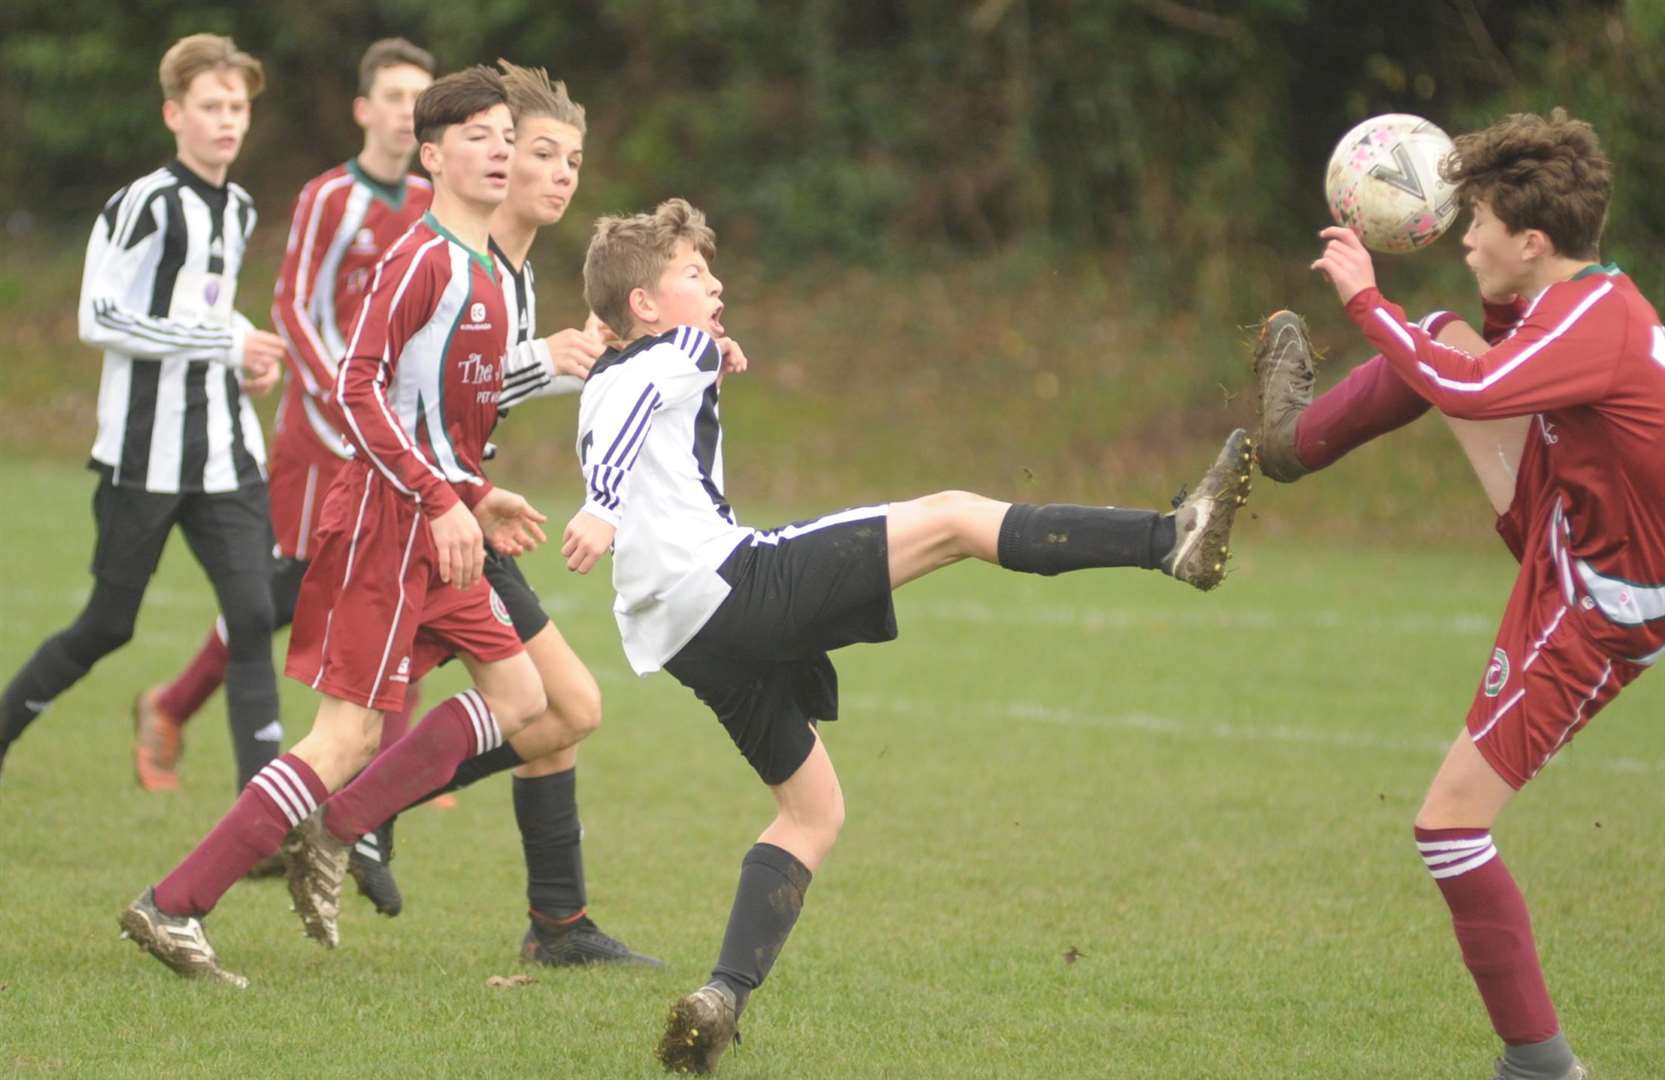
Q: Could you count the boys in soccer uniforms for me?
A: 6